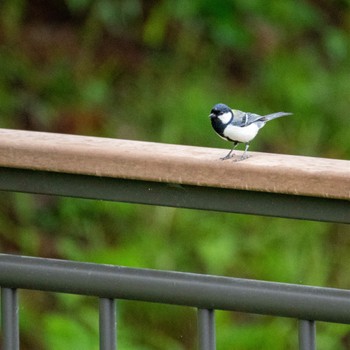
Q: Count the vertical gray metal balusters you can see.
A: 4